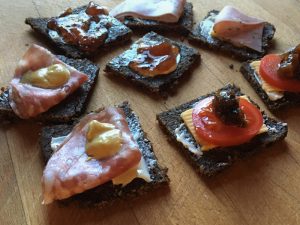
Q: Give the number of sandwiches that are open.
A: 8